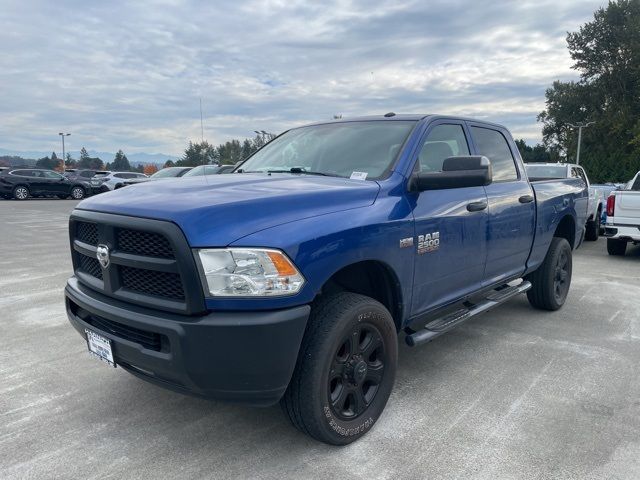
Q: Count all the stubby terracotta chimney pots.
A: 0